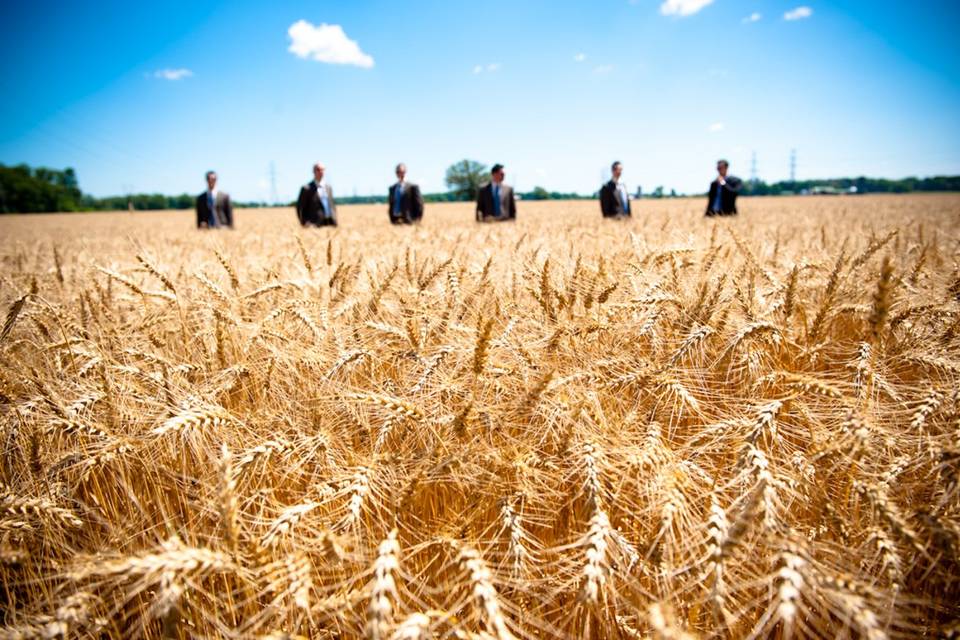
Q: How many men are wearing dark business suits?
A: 6